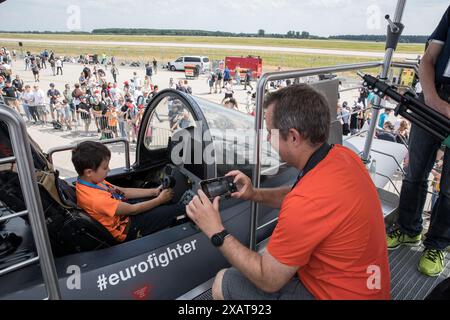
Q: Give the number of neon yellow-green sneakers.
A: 2